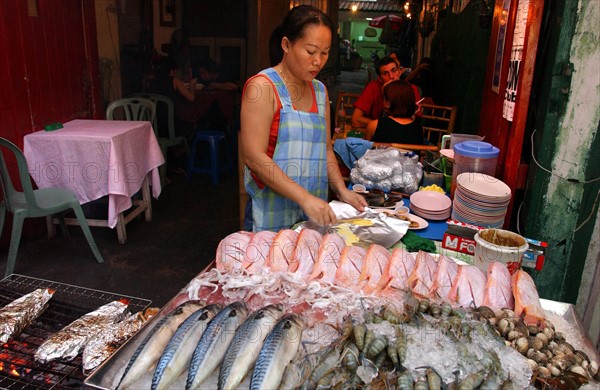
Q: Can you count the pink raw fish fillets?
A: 13